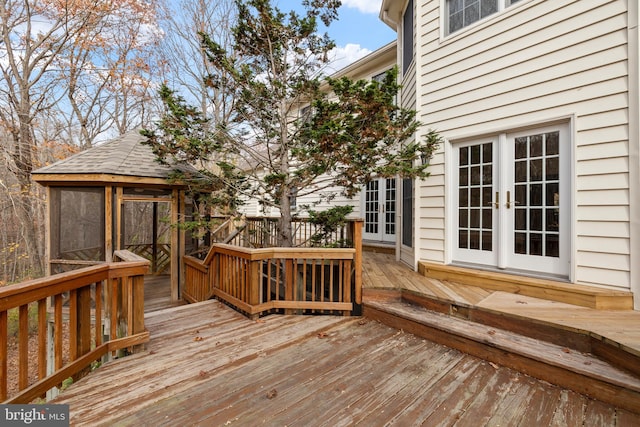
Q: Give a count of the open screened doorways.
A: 1